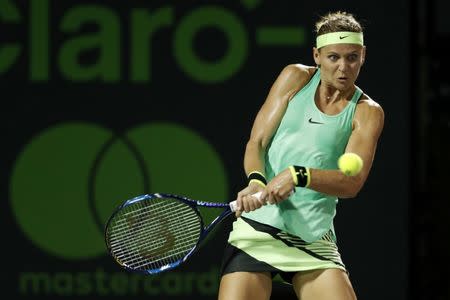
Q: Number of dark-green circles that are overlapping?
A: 2